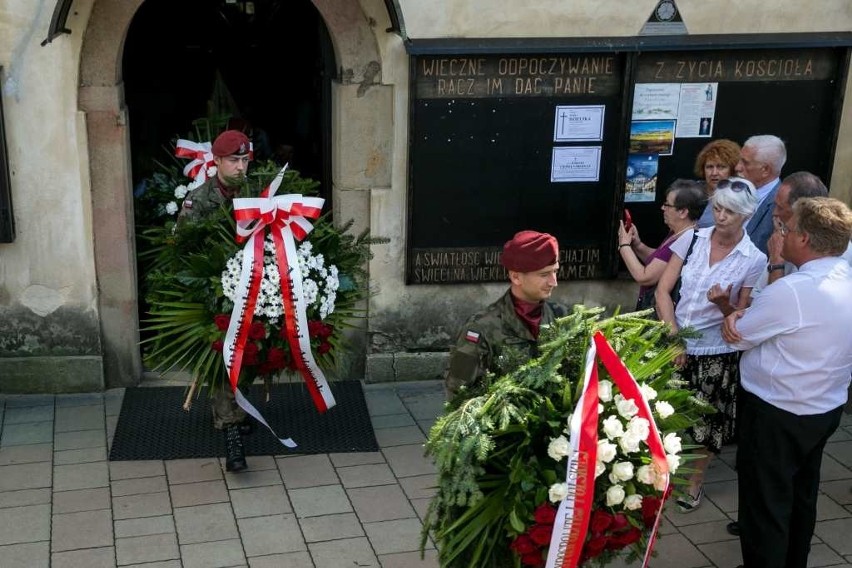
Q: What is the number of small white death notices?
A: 2